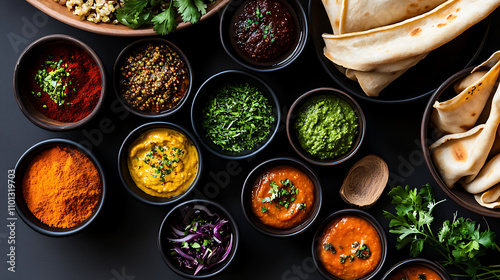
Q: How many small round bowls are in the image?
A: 11